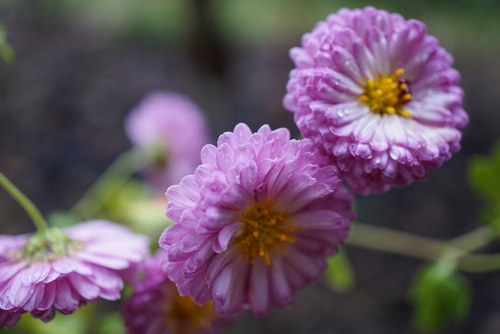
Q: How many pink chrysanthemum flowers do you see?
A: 5